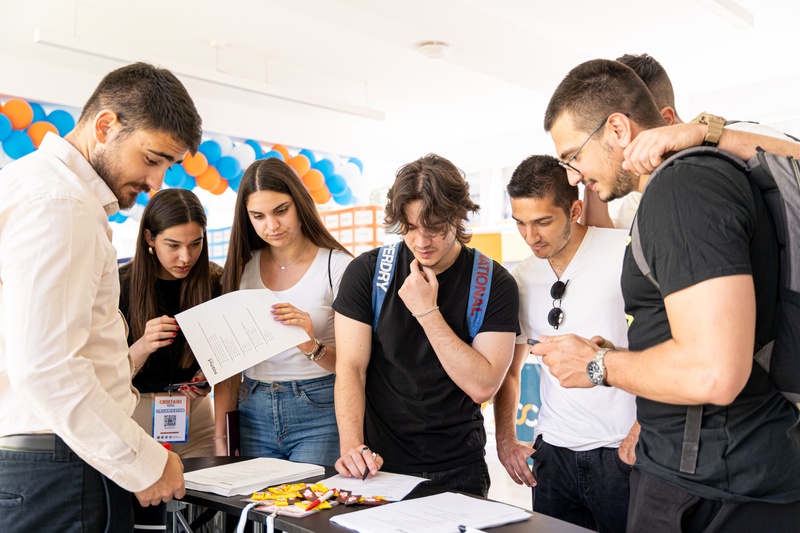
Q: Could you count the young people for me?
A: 7